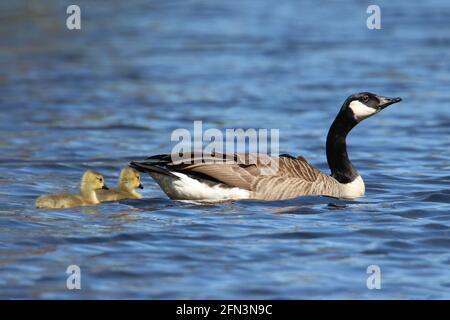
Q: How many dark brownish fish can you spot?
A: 0